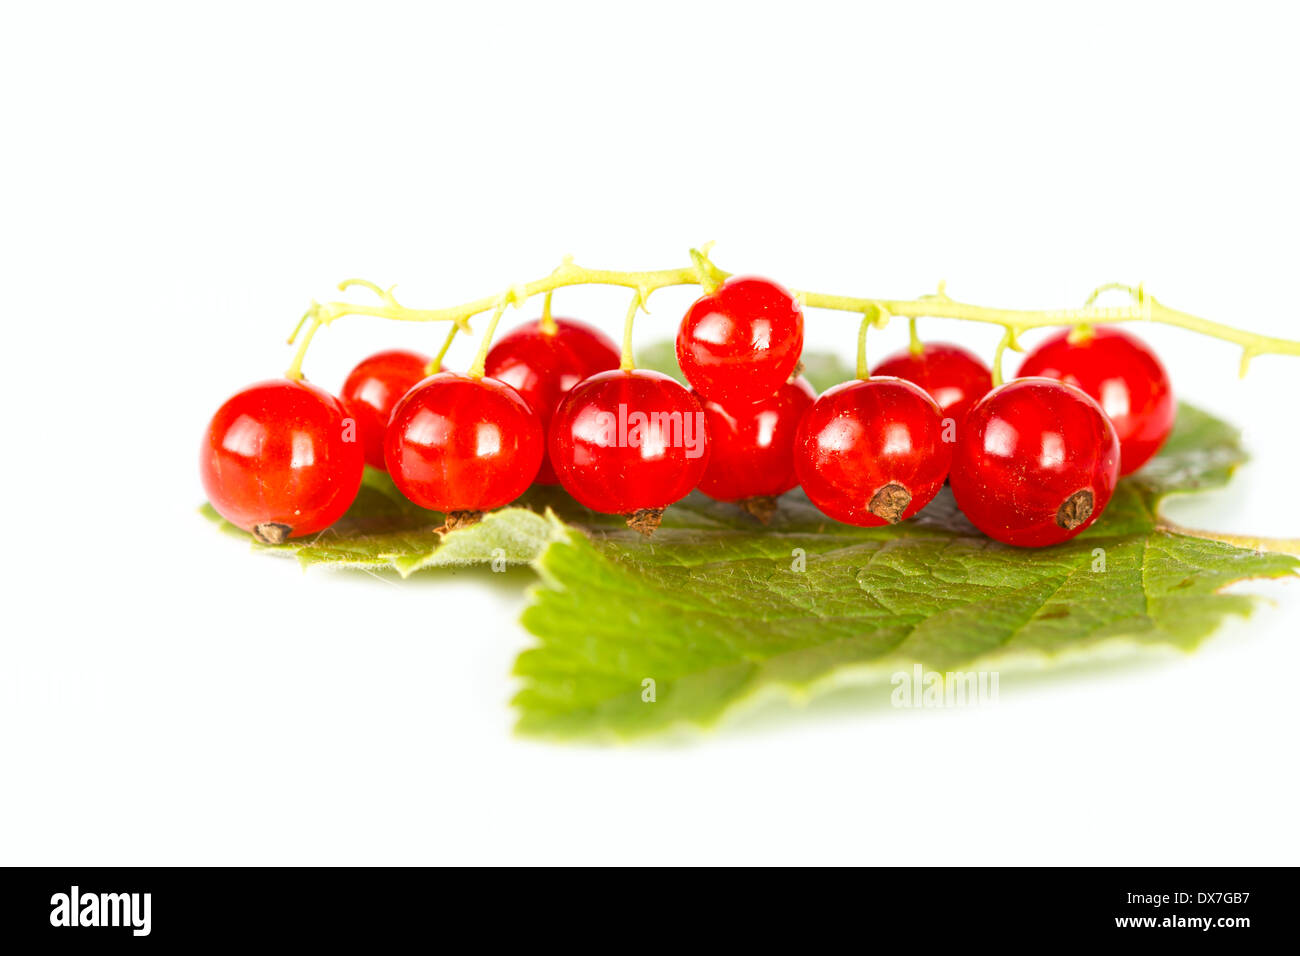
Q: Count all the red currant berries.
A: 11